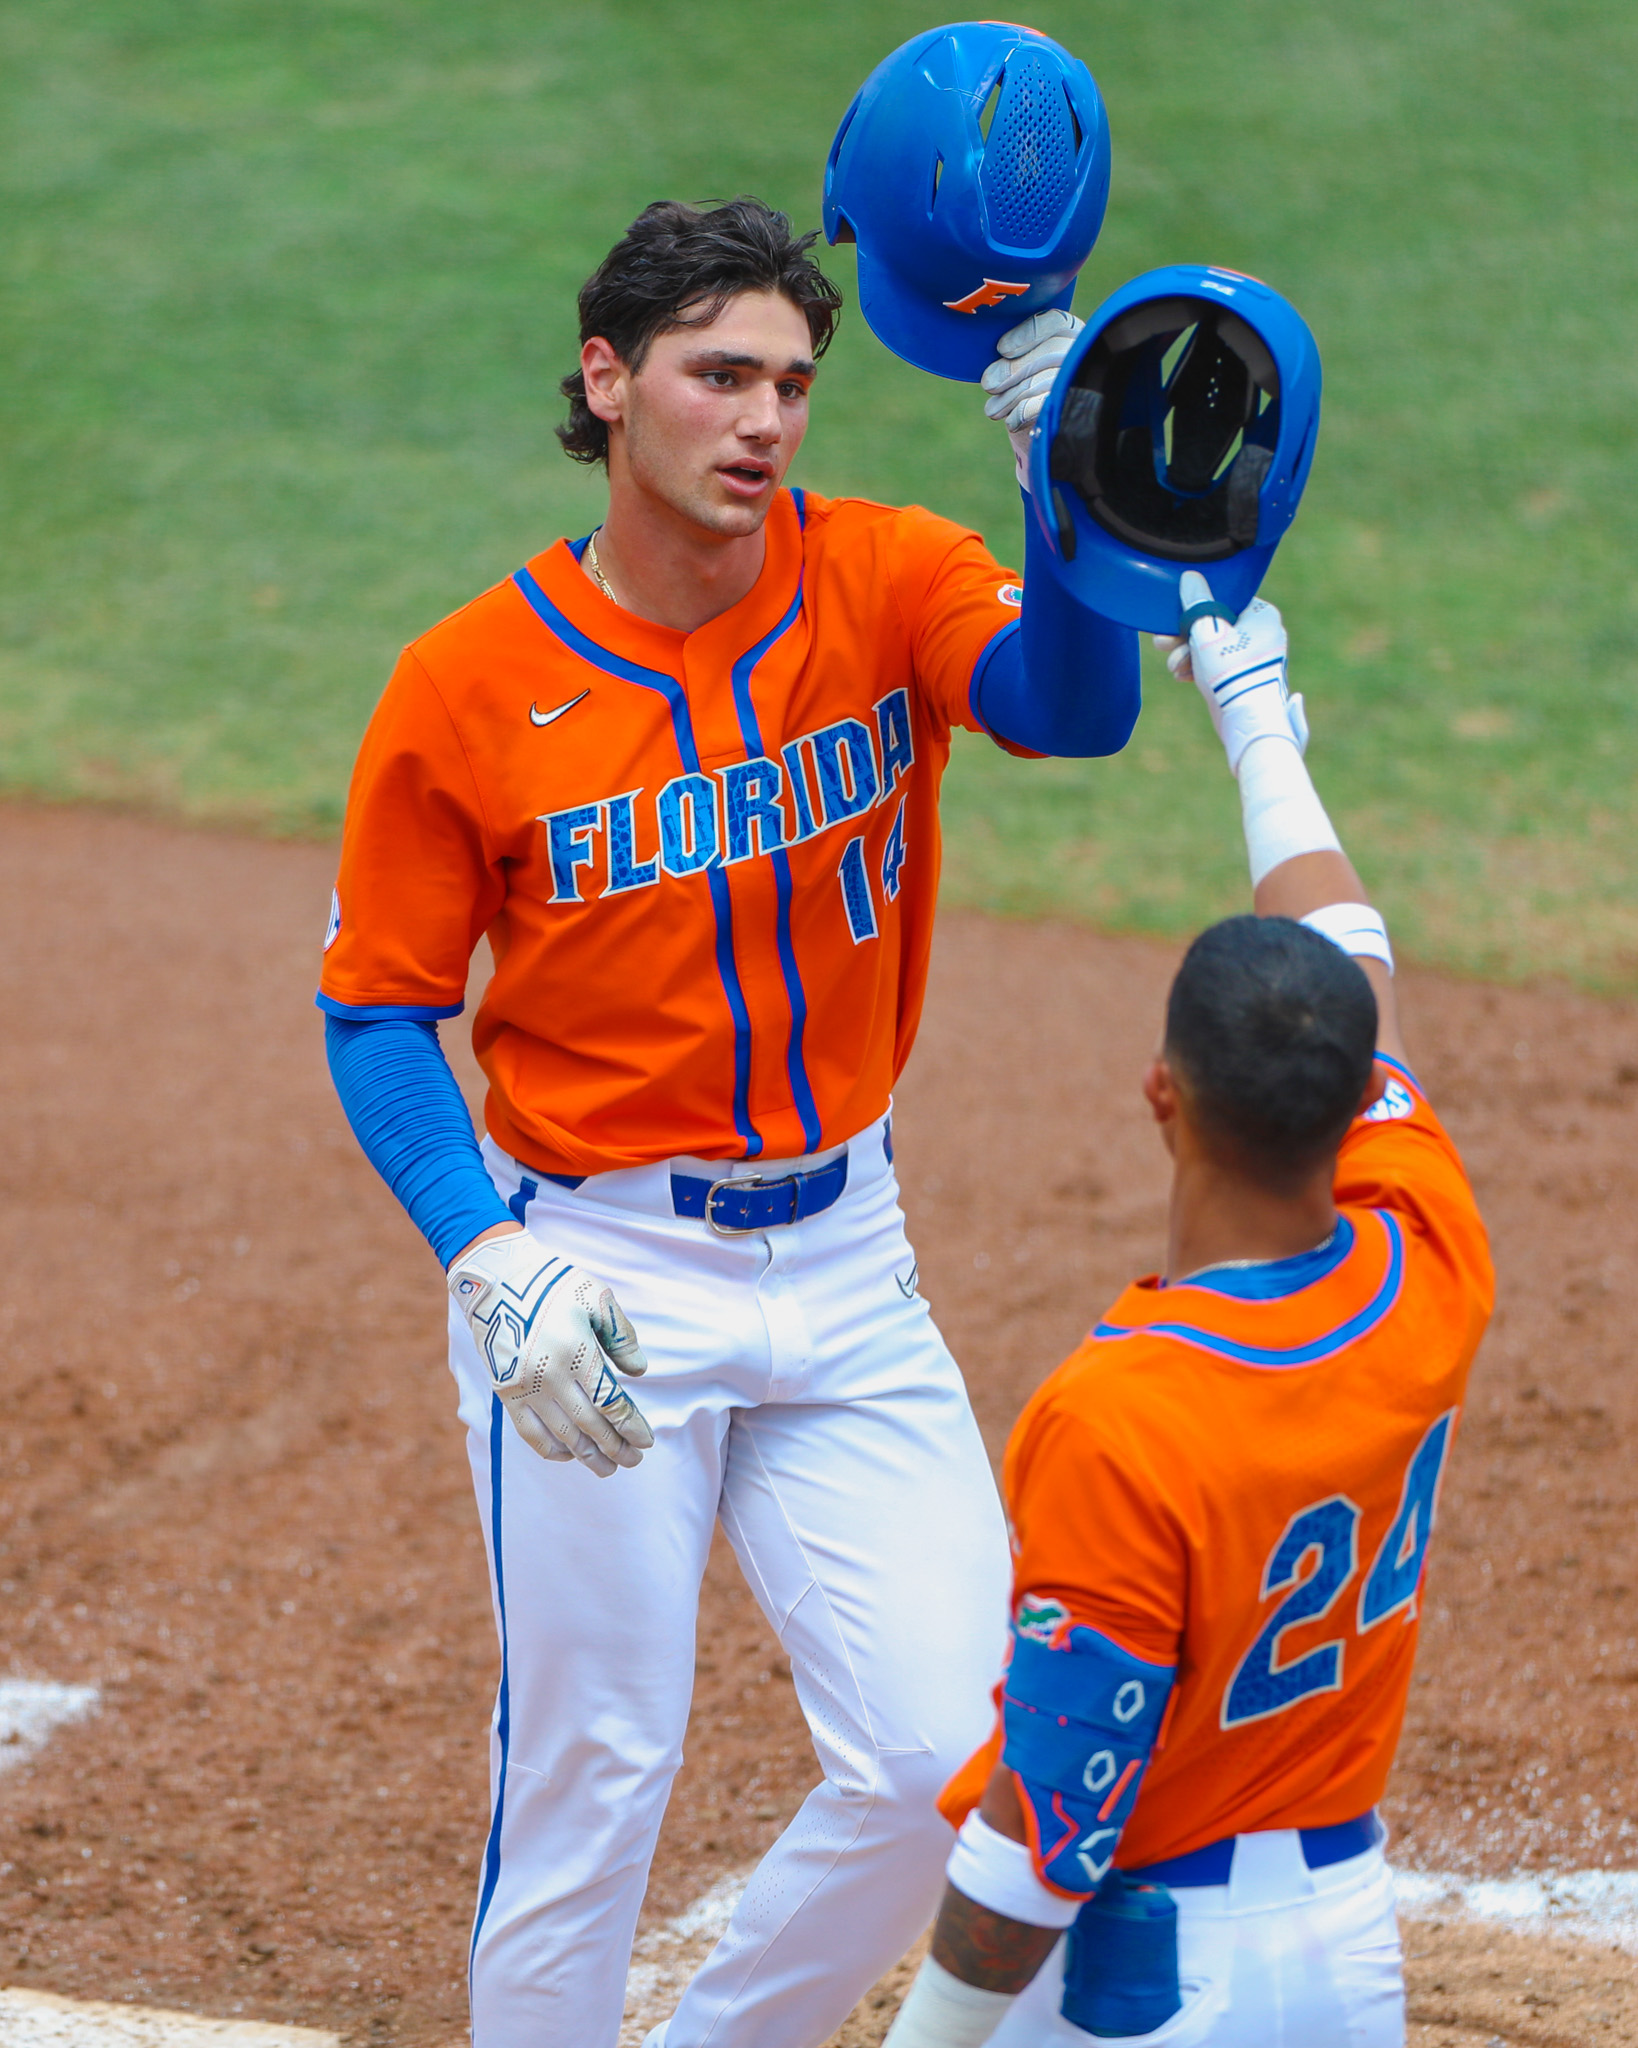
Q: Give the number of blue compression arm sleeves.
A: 2